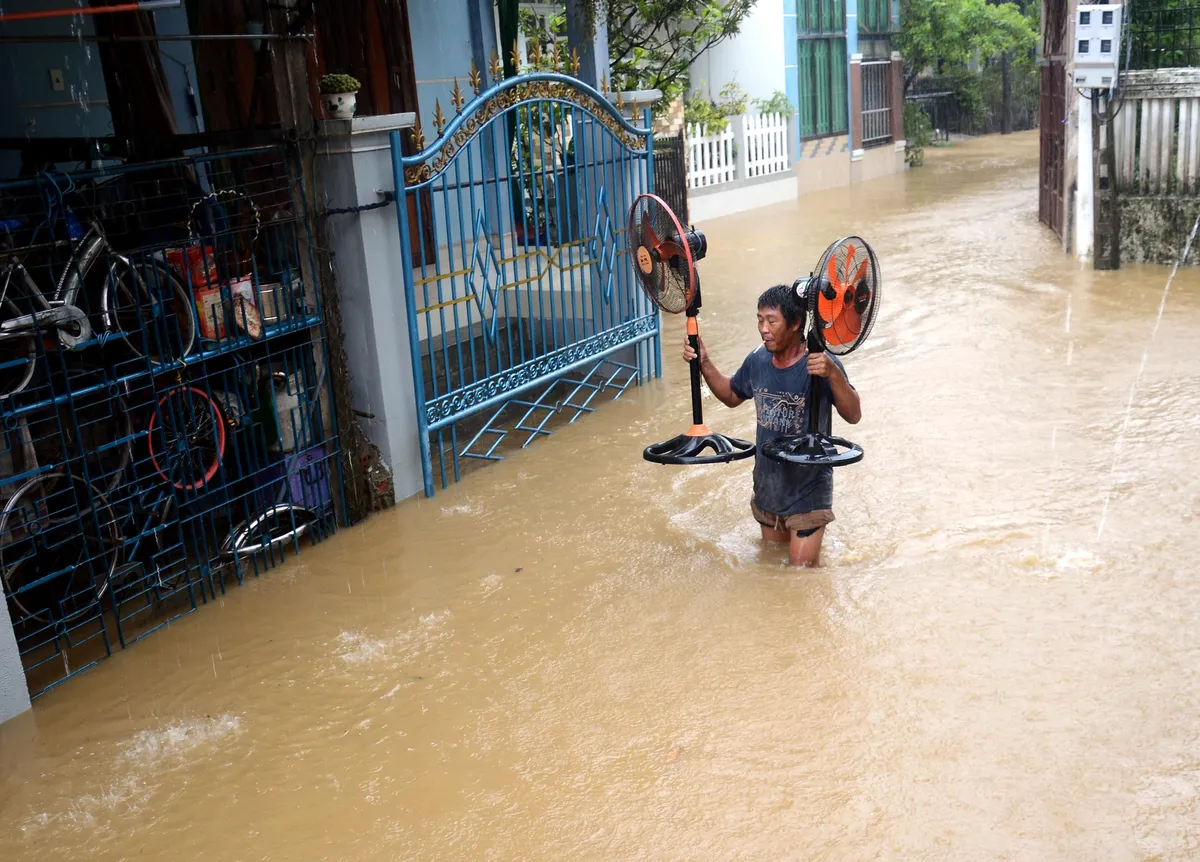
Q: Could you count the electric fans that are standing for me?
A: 2